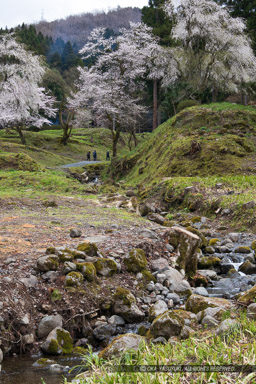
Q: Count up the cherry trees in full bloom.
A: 3